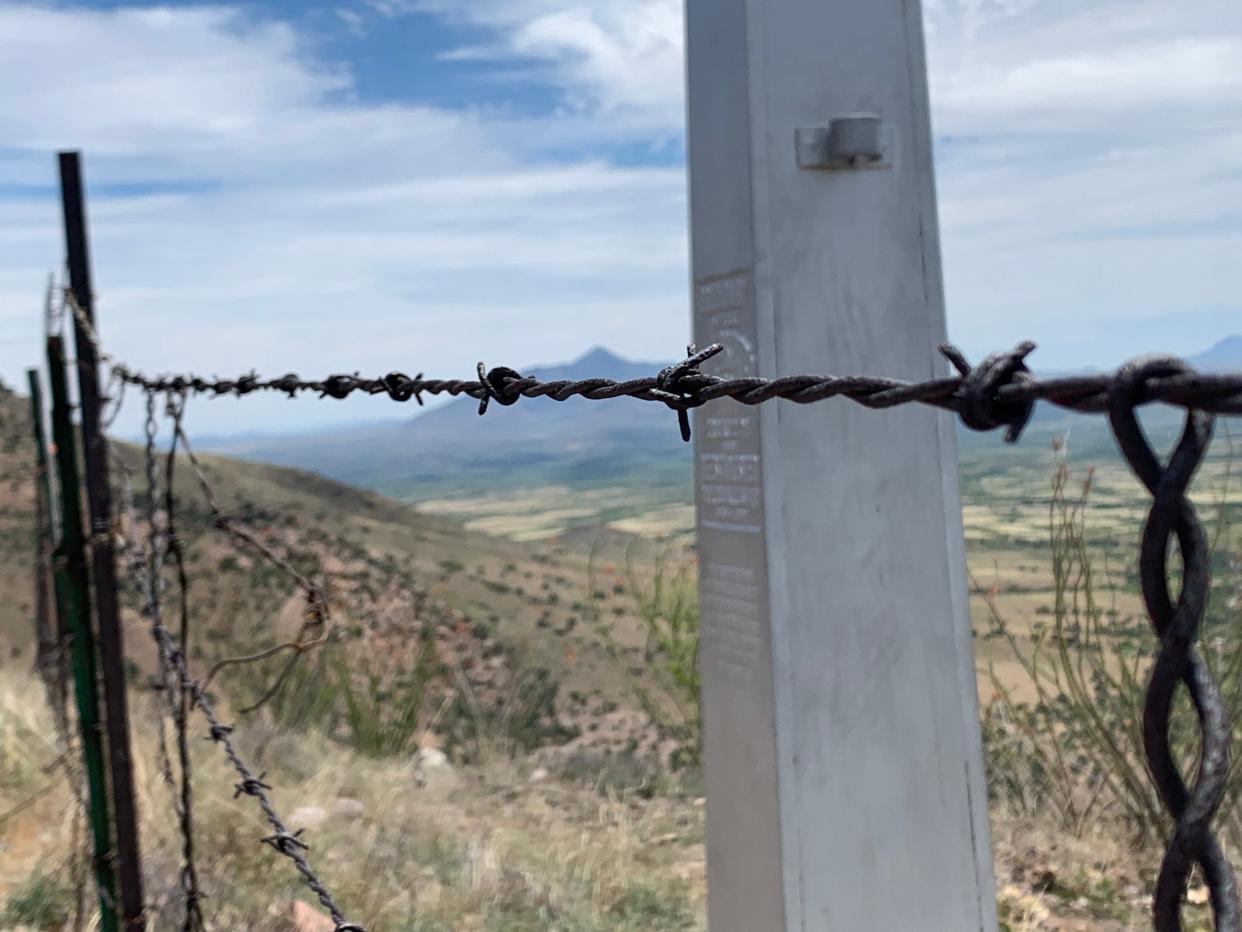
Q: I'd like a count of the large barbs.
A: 3